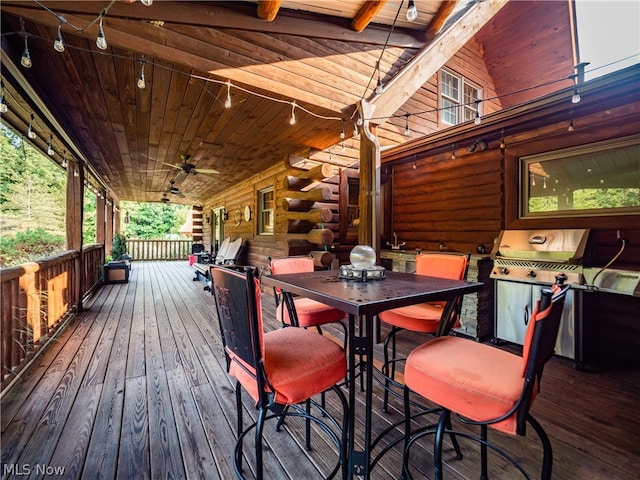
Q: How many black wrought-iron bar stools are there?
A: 4